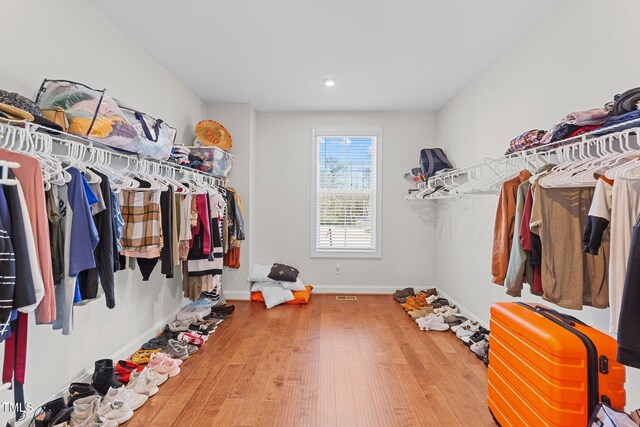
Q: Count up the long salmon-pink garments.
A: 1